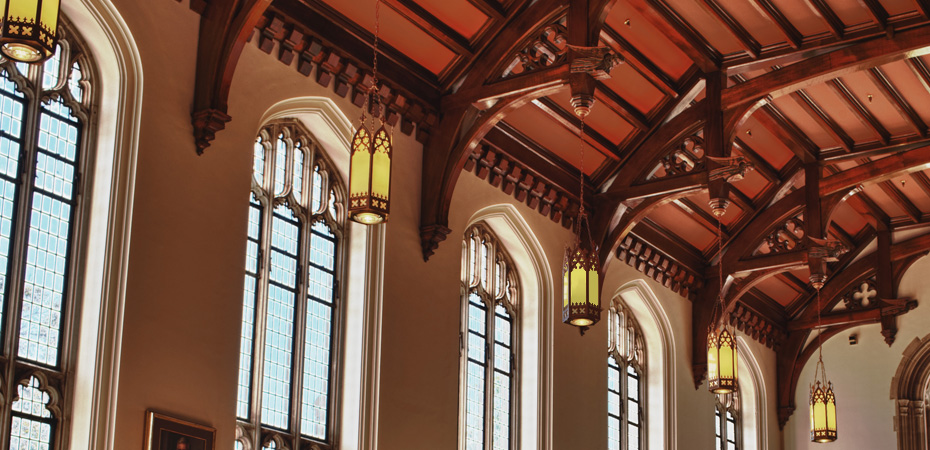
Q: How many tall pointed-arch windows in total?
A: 5